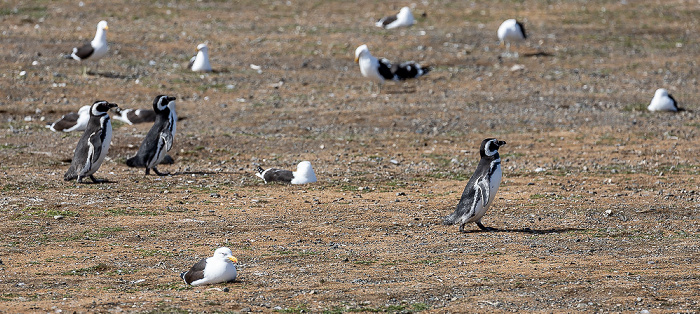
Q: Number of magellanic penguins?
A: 3